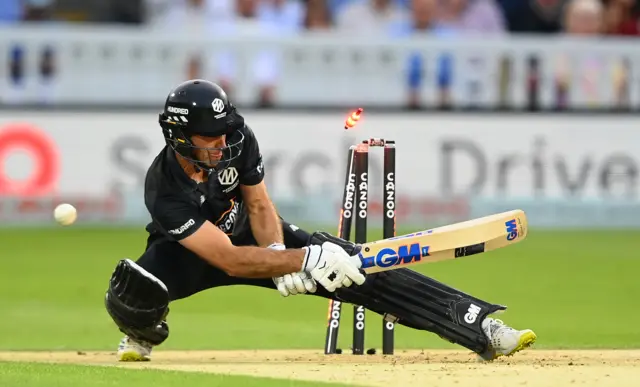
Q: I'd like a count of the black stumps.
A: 3